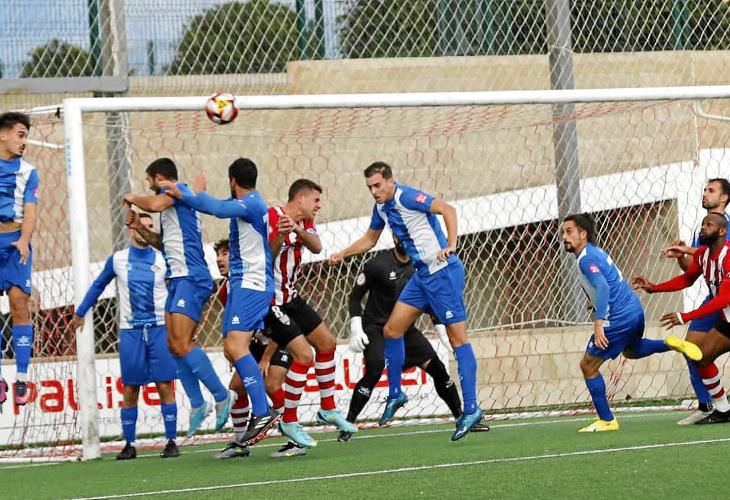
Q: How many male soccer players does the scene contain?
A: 11